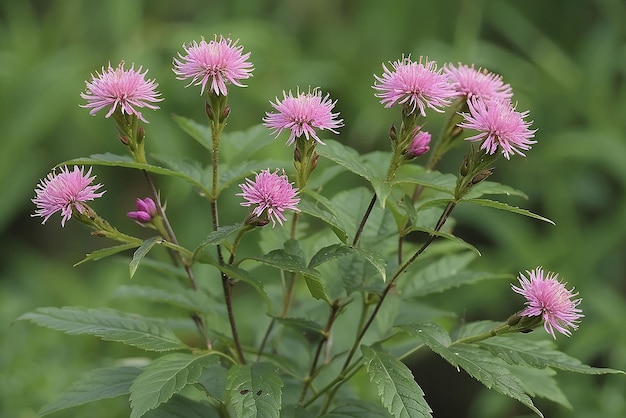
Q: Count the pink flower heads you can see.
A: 9